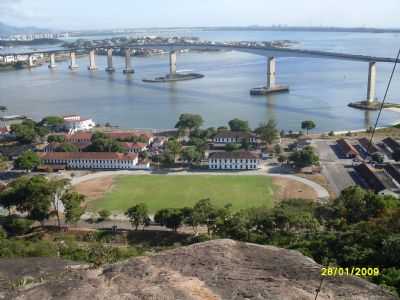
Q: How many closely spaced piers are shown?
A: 6